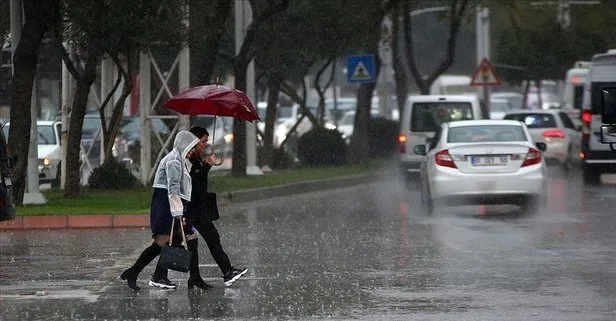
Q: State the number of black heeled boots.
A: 2